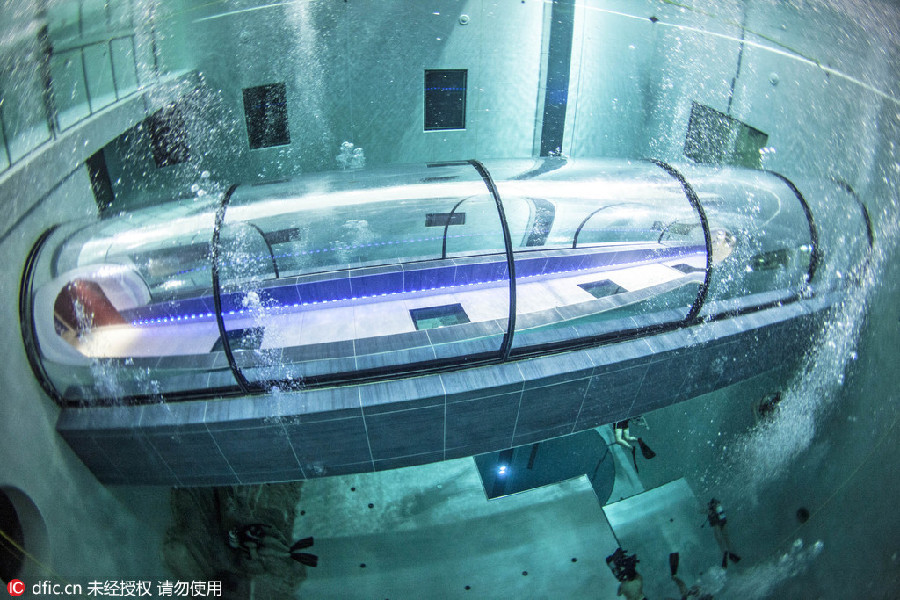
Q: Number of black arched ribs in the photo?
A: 6